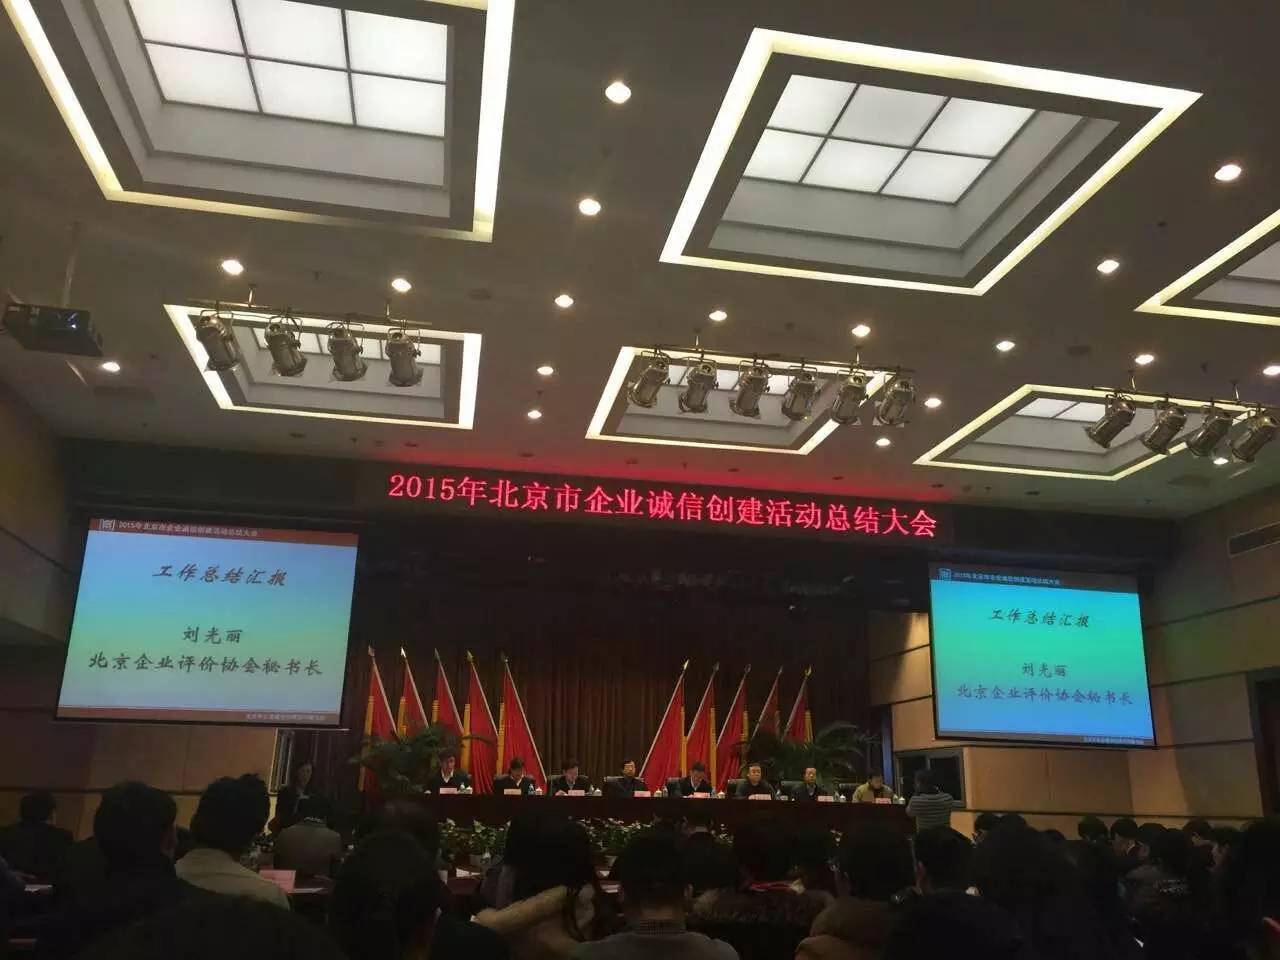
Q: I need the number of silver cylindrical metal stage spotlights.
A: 14